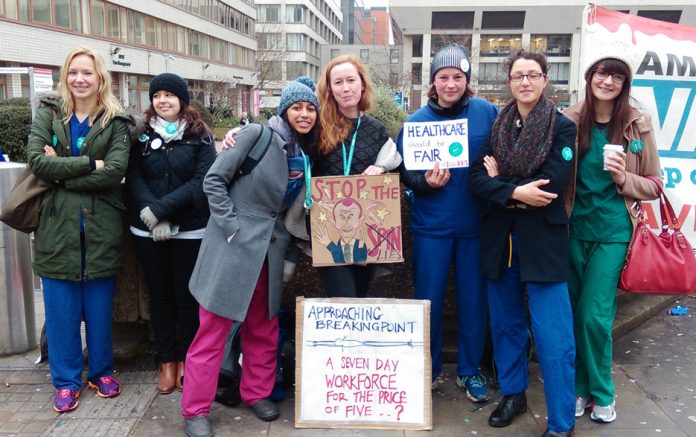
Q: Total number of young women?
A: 7